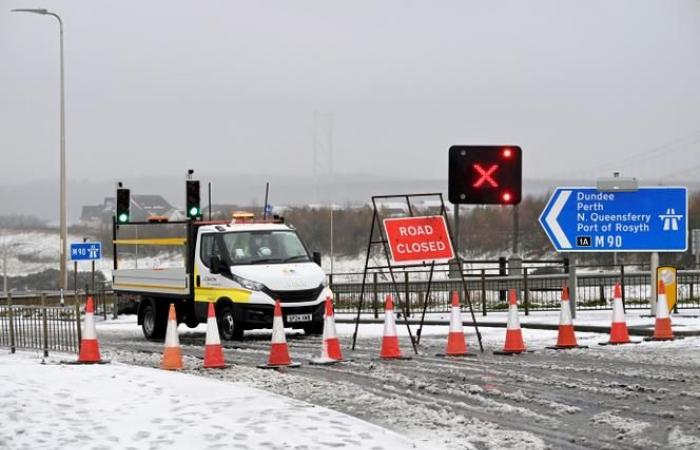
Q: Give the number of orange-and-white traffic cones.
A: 11